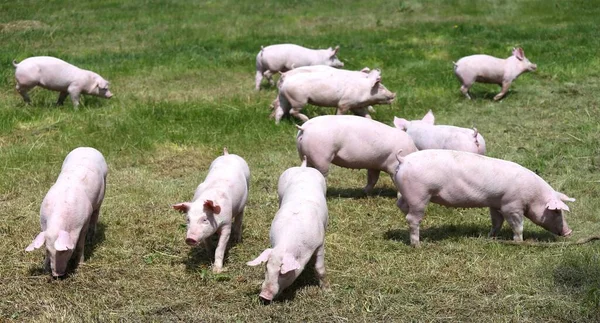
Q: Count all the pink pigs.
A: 11